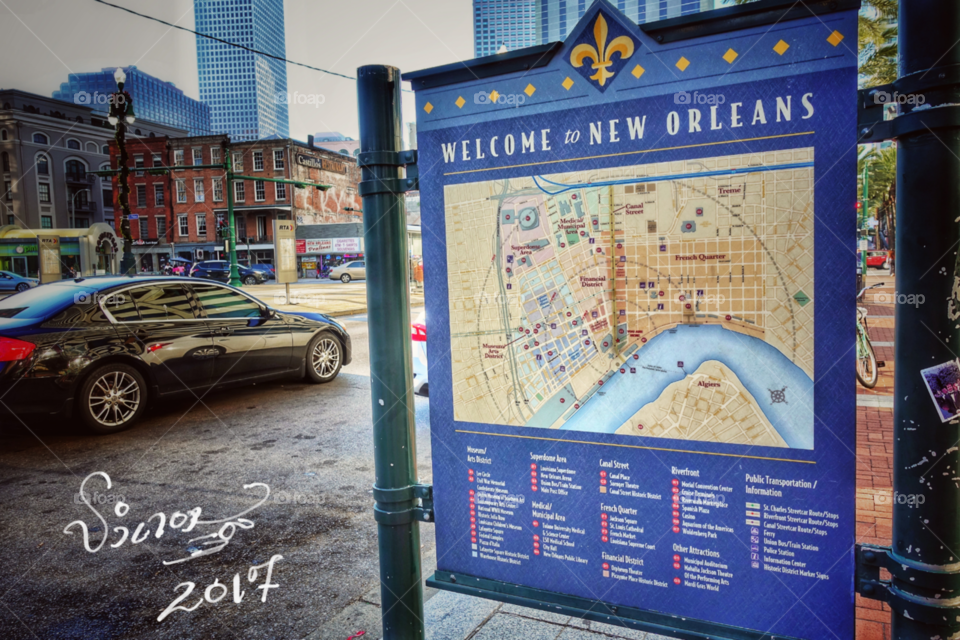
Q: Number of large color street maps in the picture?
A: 1